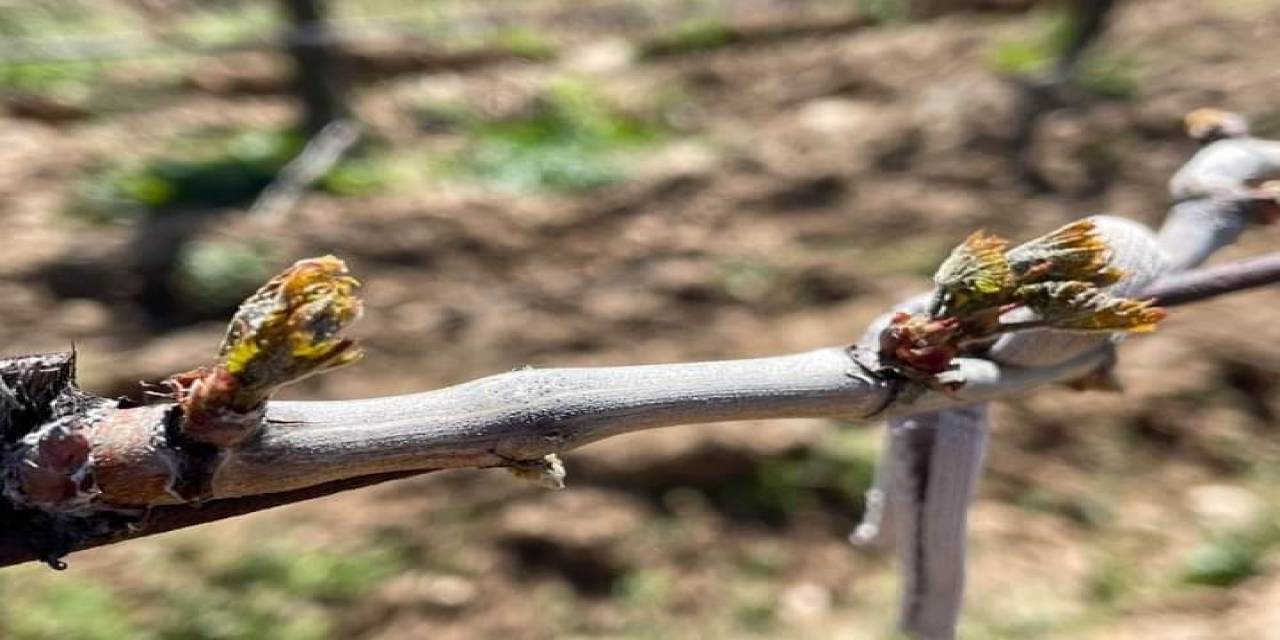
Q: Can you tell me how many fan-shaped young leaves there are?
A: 3